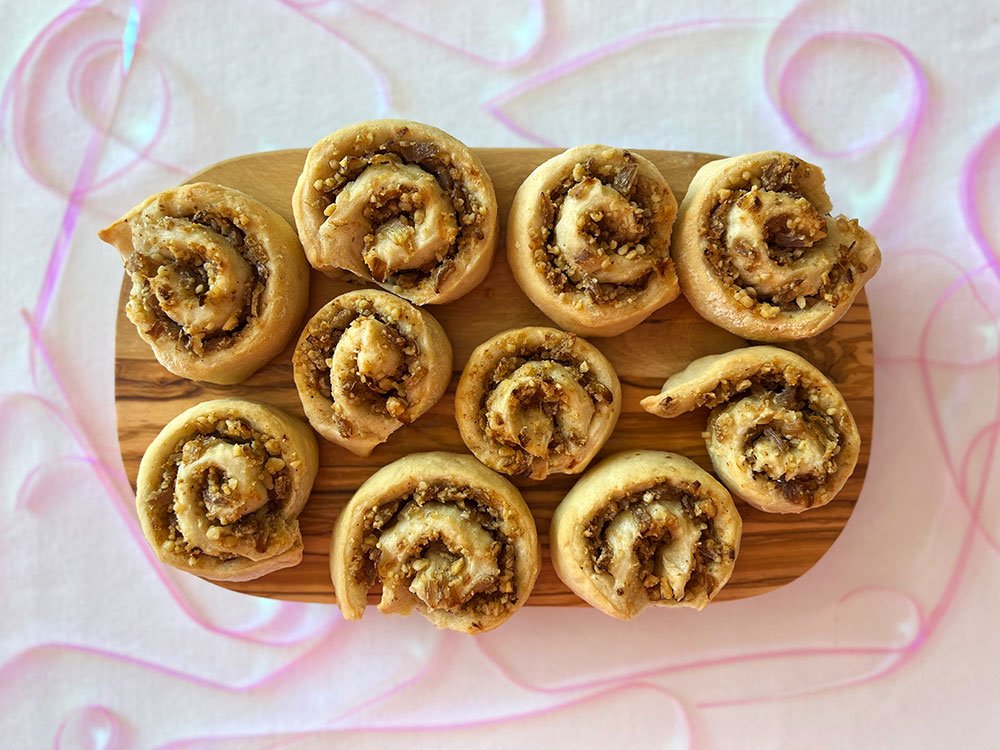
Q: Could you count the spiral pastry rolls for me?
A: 10